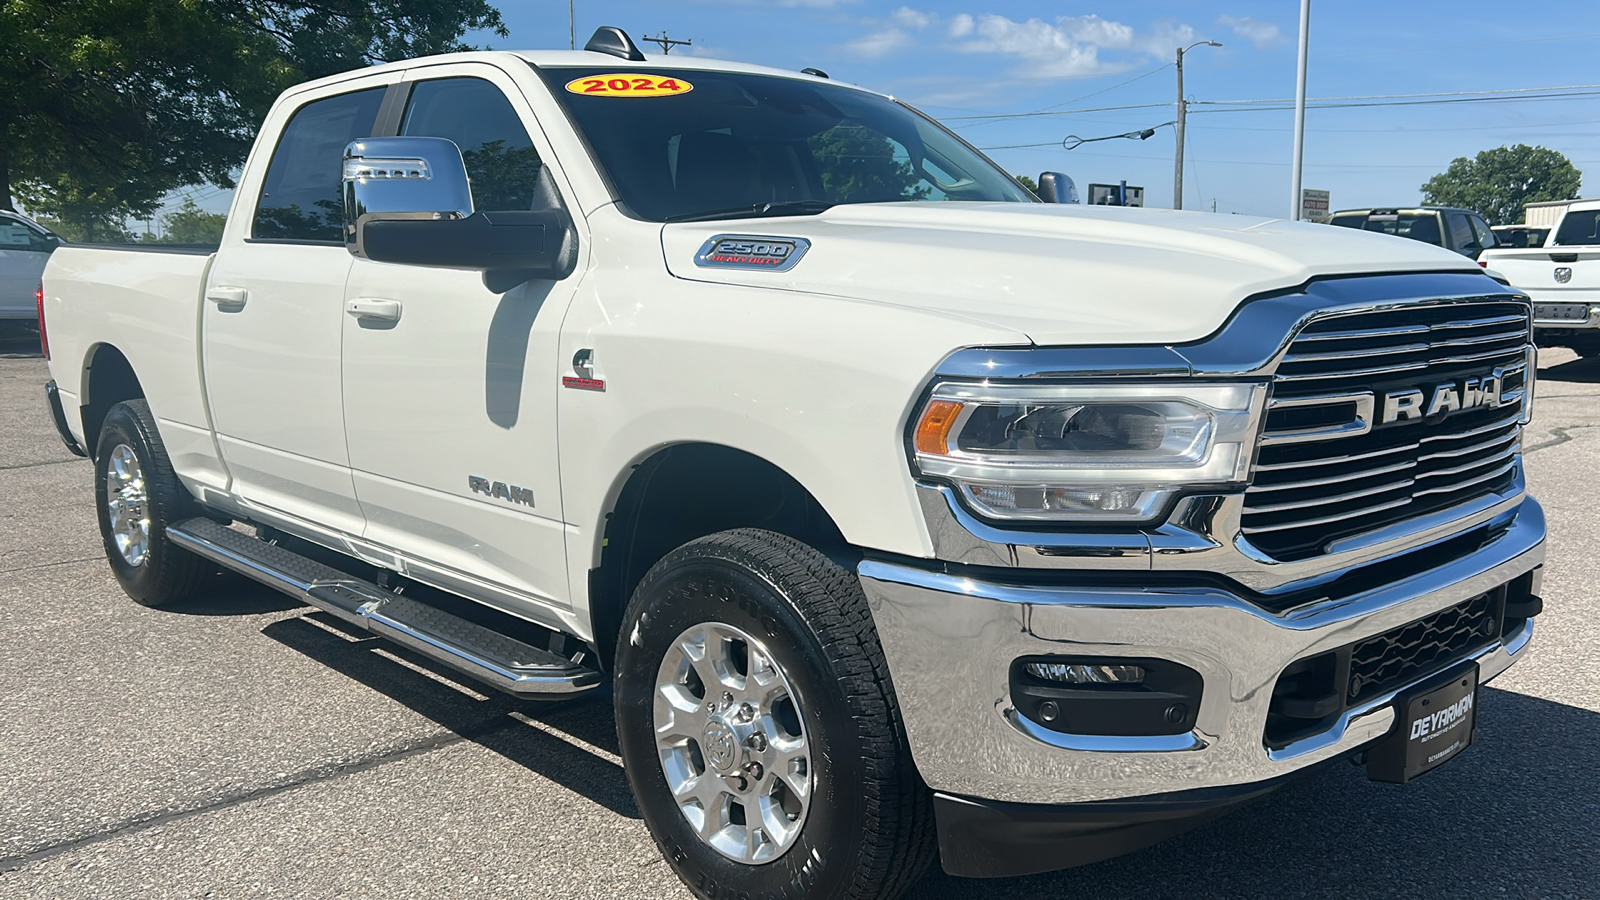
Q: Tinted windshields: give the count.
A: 1